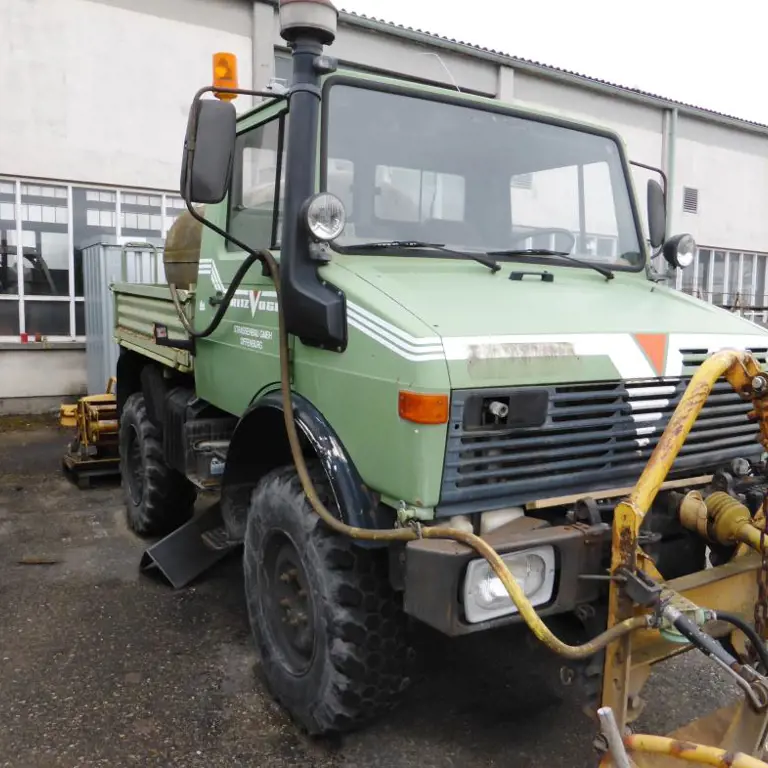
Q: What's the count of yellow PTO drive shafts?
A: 1